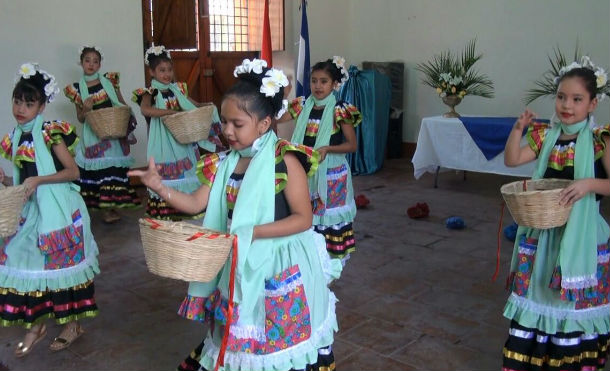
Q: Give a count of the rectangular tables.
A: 1